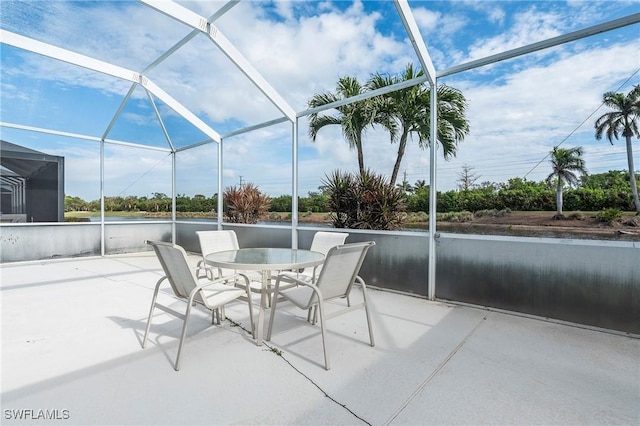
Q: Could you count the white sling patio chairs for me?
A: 4